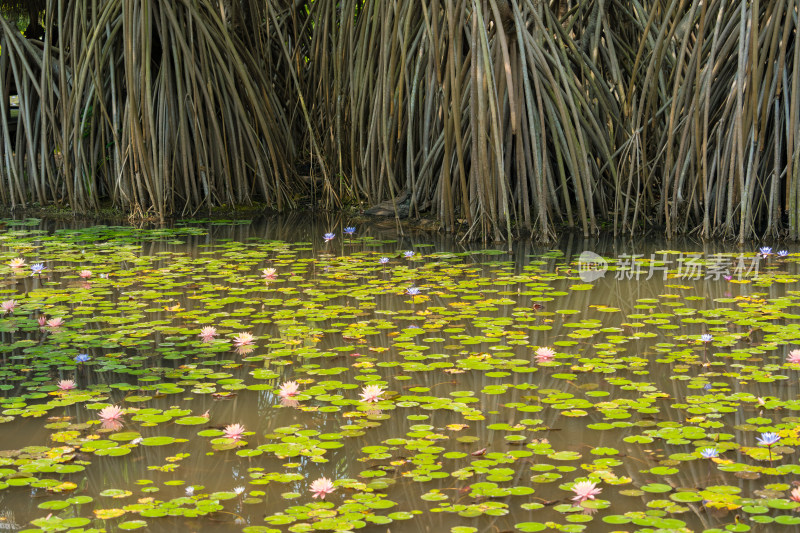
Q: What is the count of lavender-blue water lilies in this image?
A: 12